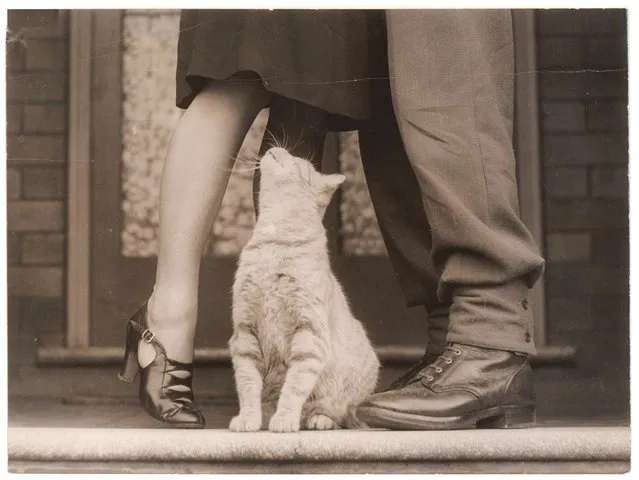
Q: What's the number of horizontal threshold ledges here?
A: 2